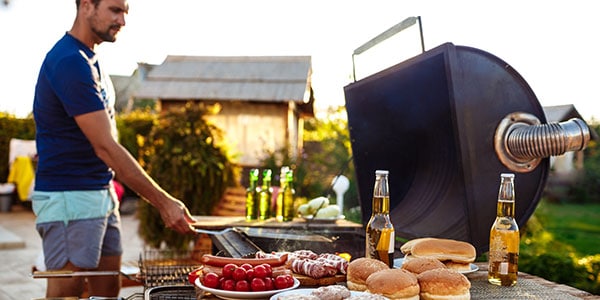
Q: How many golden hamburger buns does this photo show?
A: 4